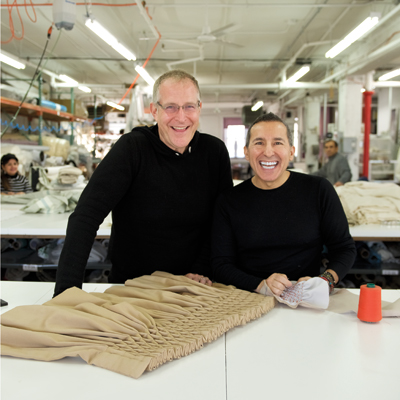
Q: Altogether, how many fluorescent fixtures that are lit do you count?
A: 9